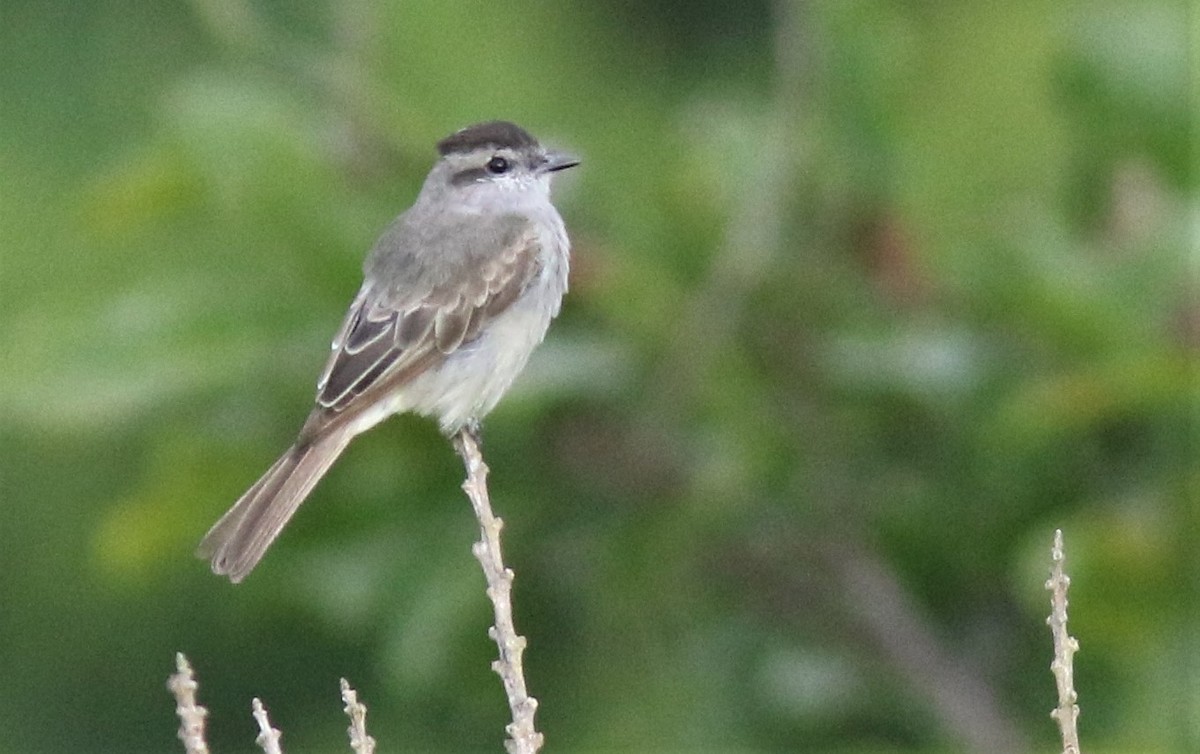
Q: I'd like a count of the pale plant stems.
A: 5